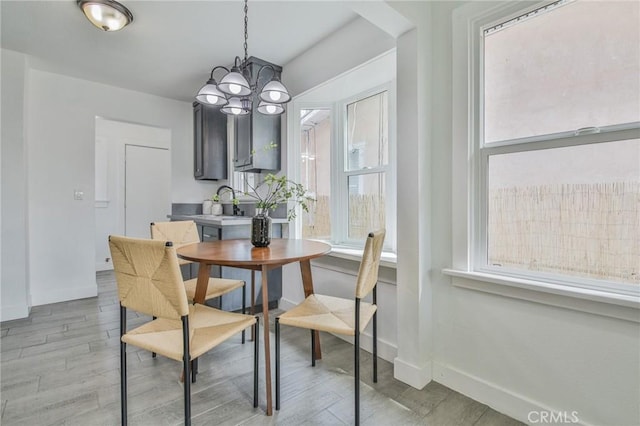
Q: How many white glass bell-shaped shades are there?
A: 5